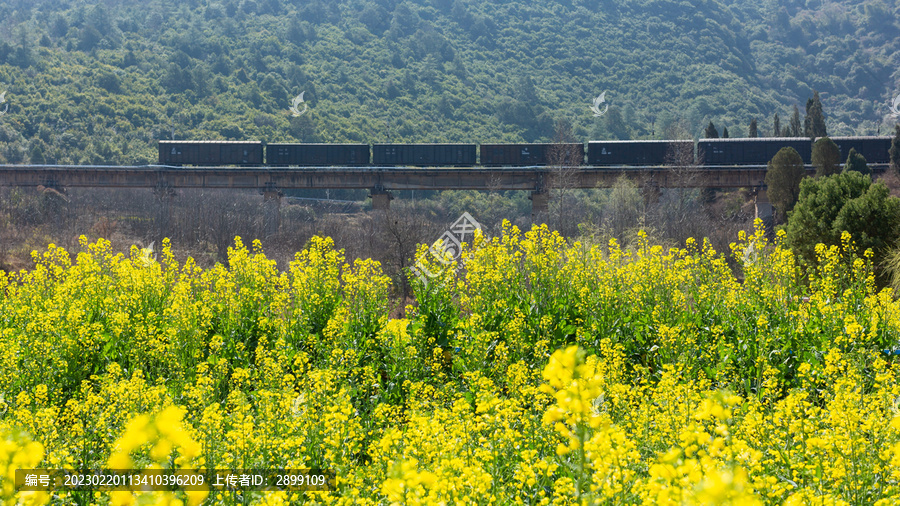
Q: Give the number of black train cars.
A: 7